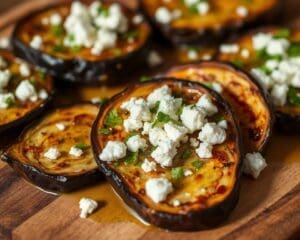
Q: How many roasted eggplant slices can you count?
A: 7